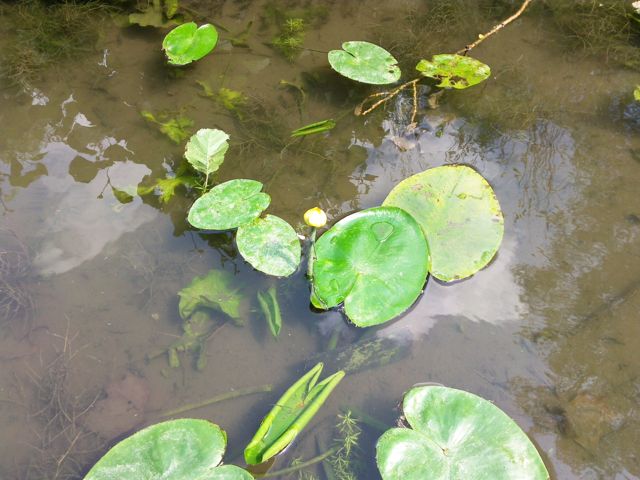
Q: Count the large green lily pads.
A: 4